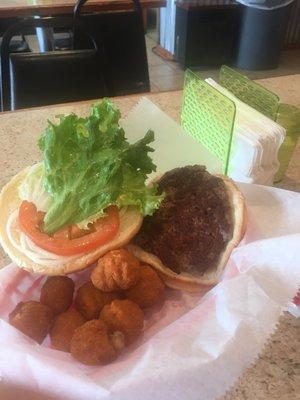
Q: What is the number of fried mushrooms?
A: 8